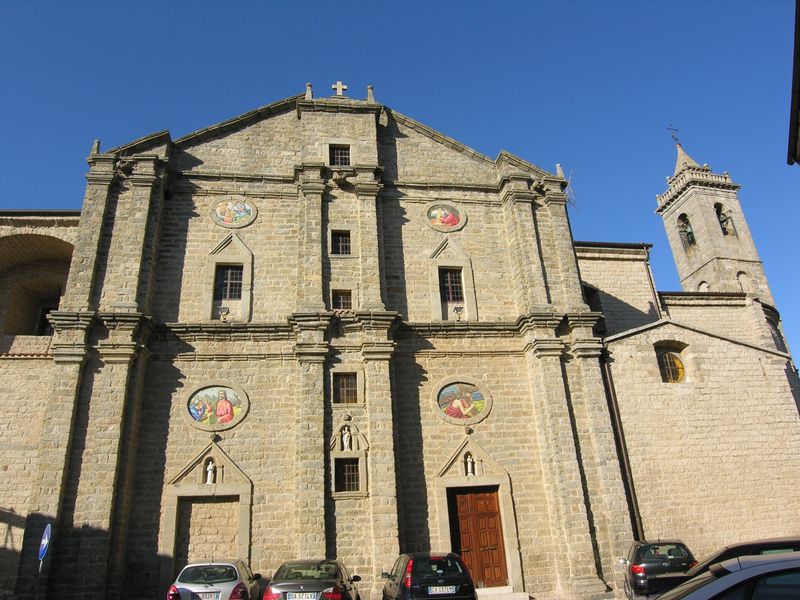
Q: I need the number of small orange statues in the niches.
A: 0